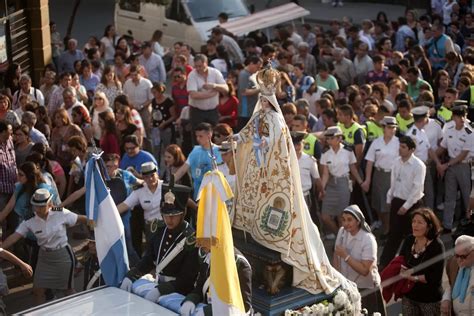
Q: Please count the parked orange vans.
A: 0